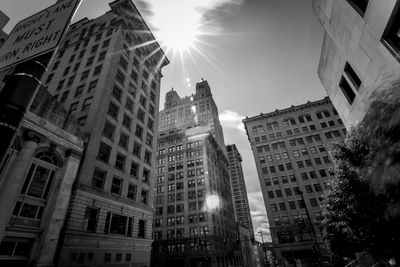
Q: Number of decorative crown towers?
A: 2